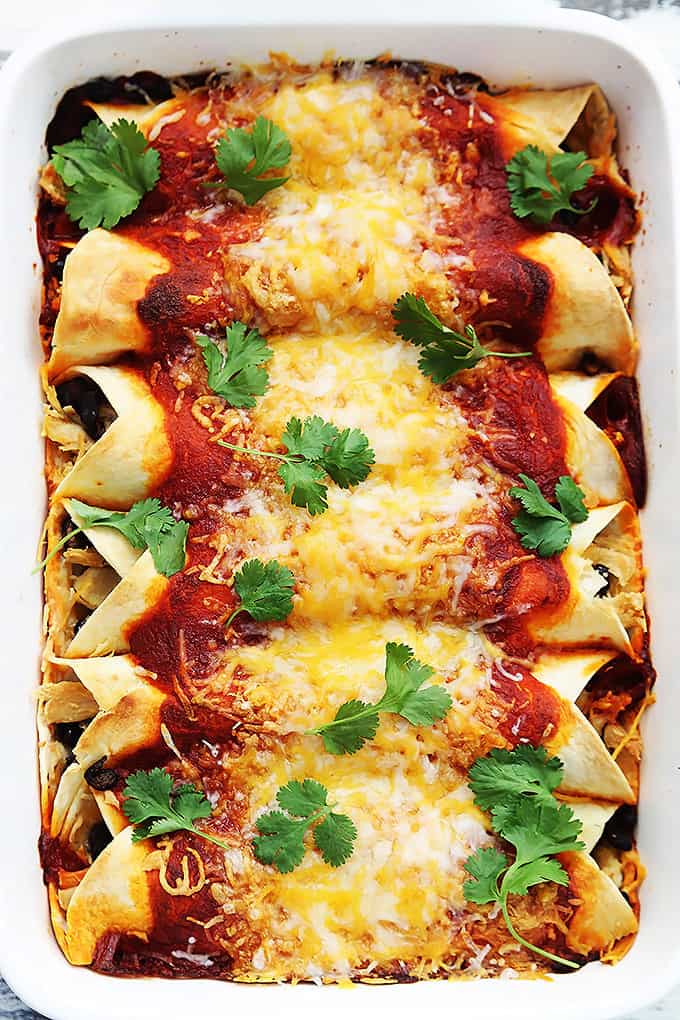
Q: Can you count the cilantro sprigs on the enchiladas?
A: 13